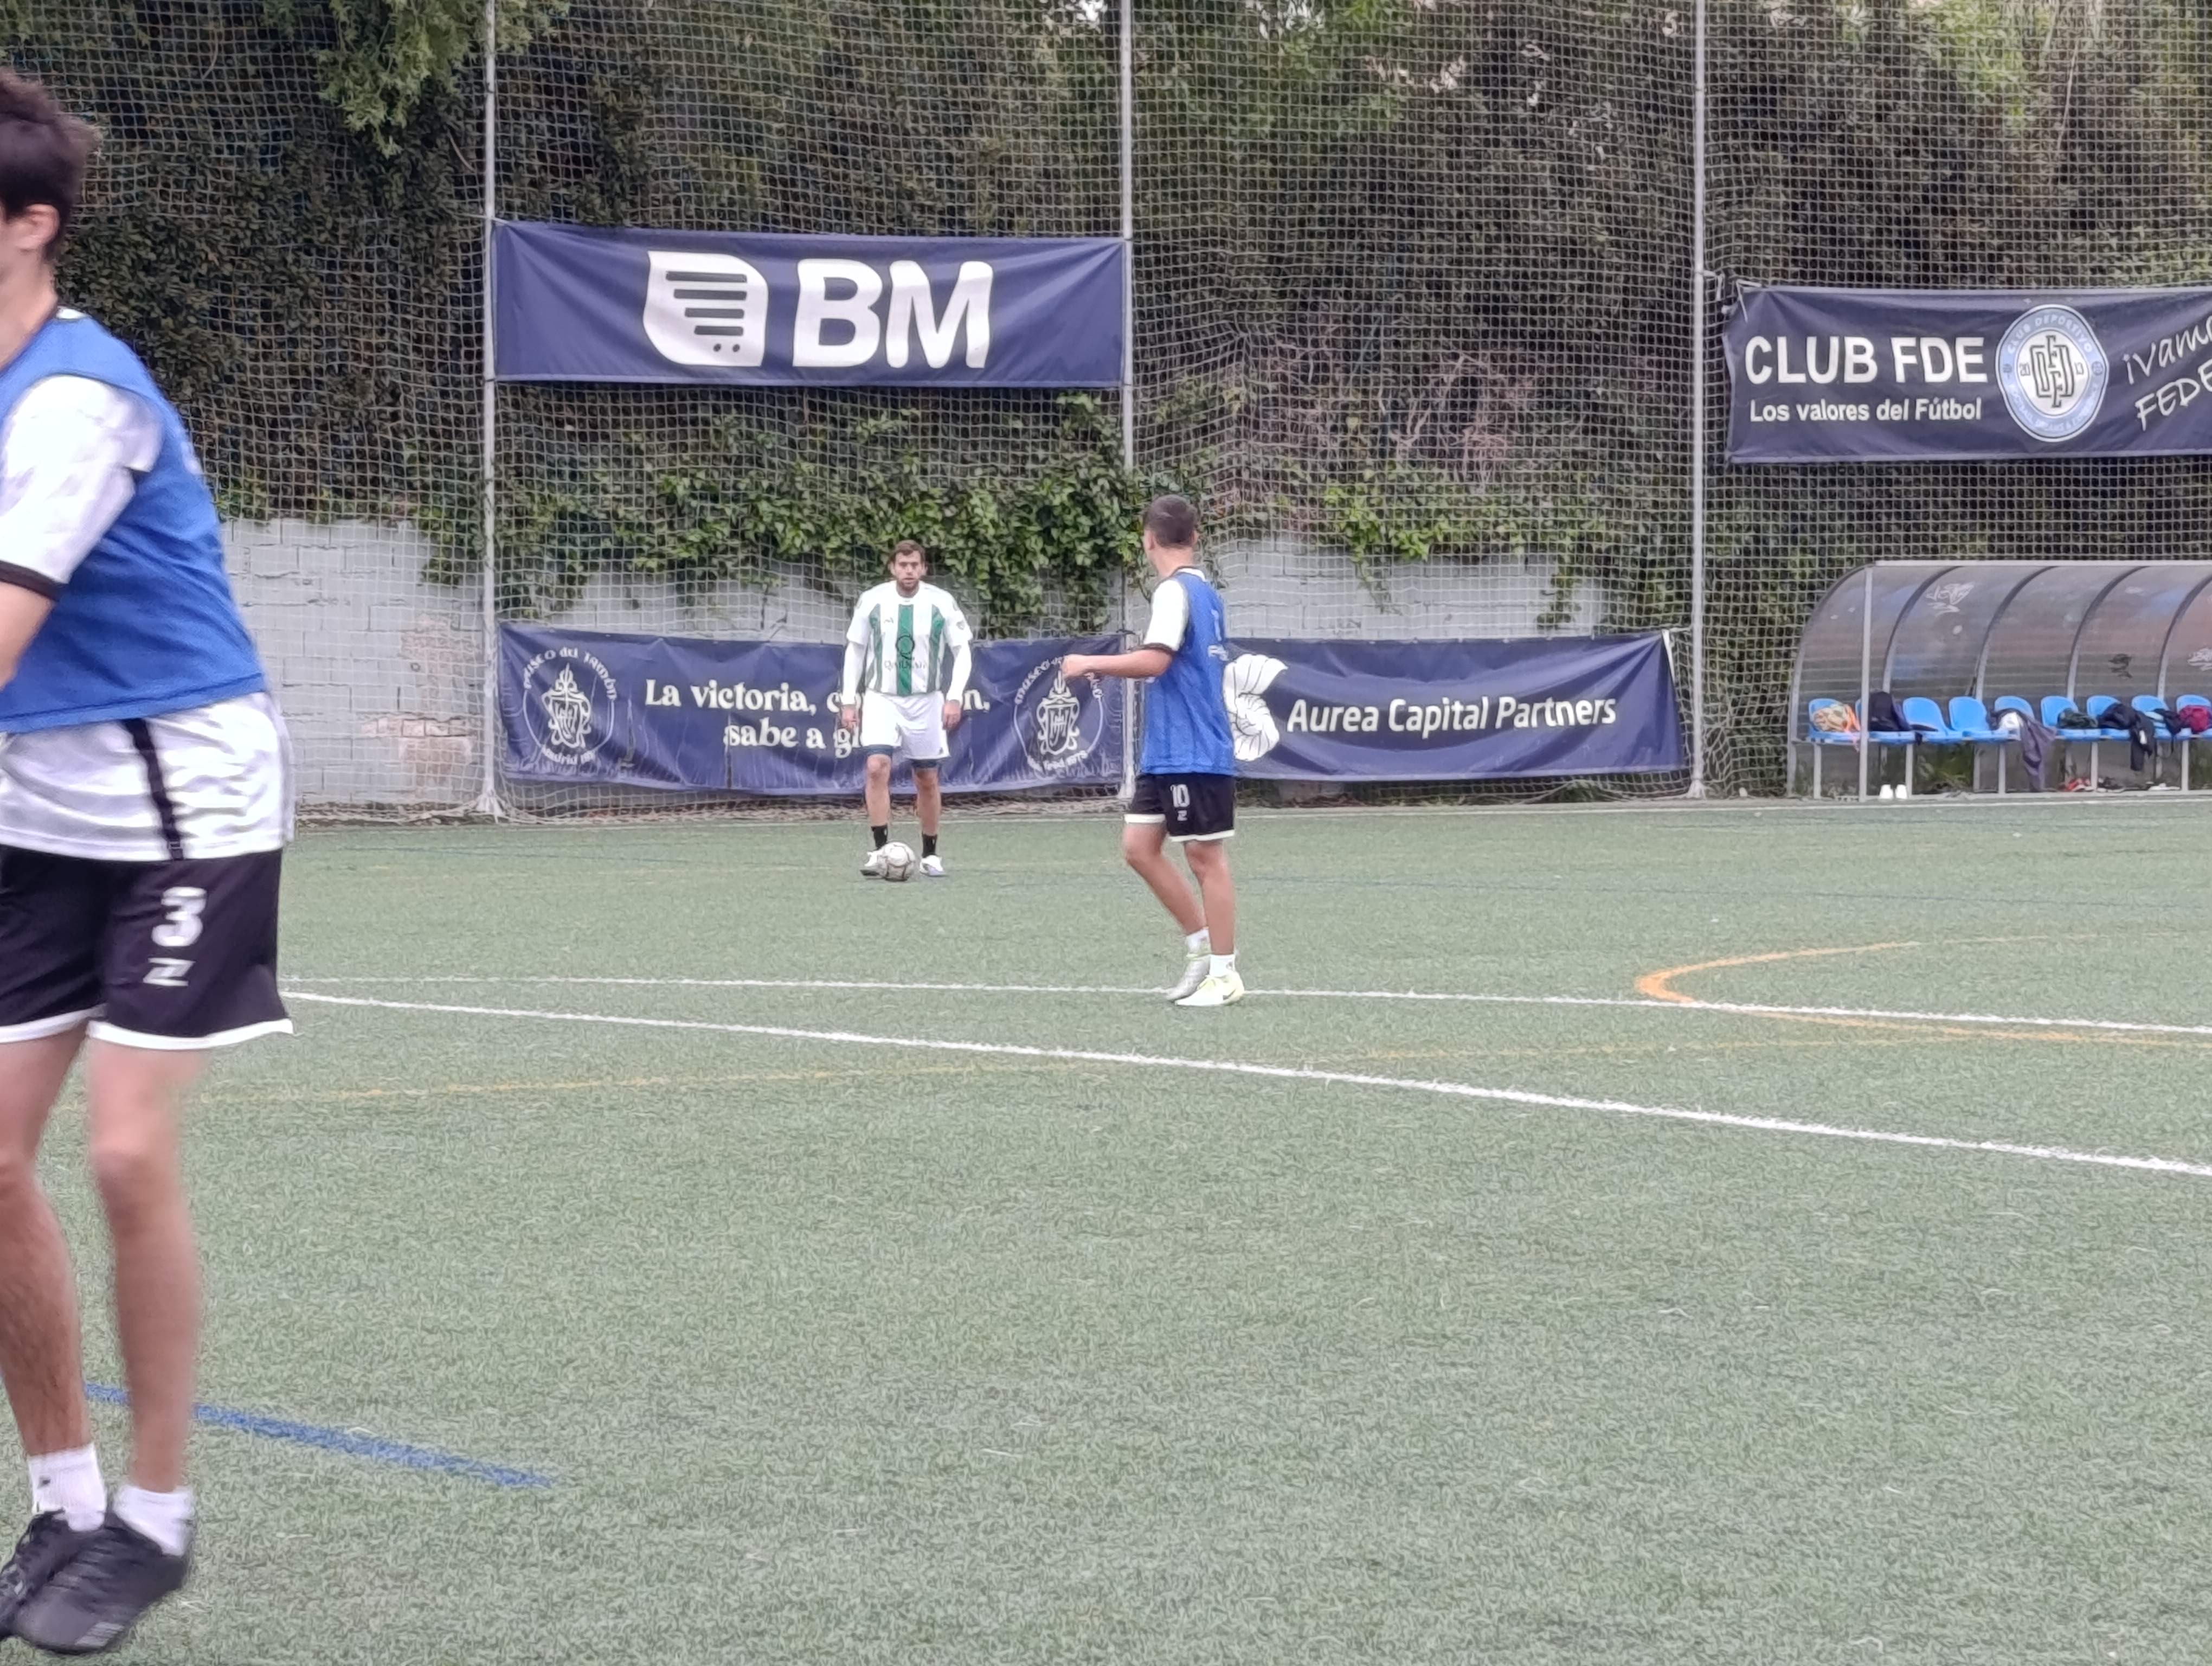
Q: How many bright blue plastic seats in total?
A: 9